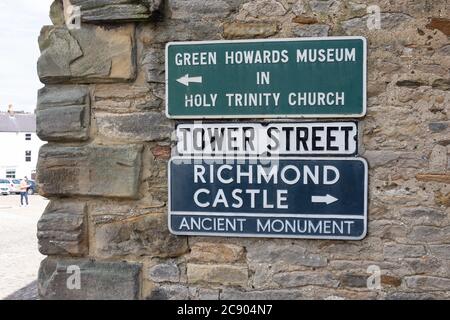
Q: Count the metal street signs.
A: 3